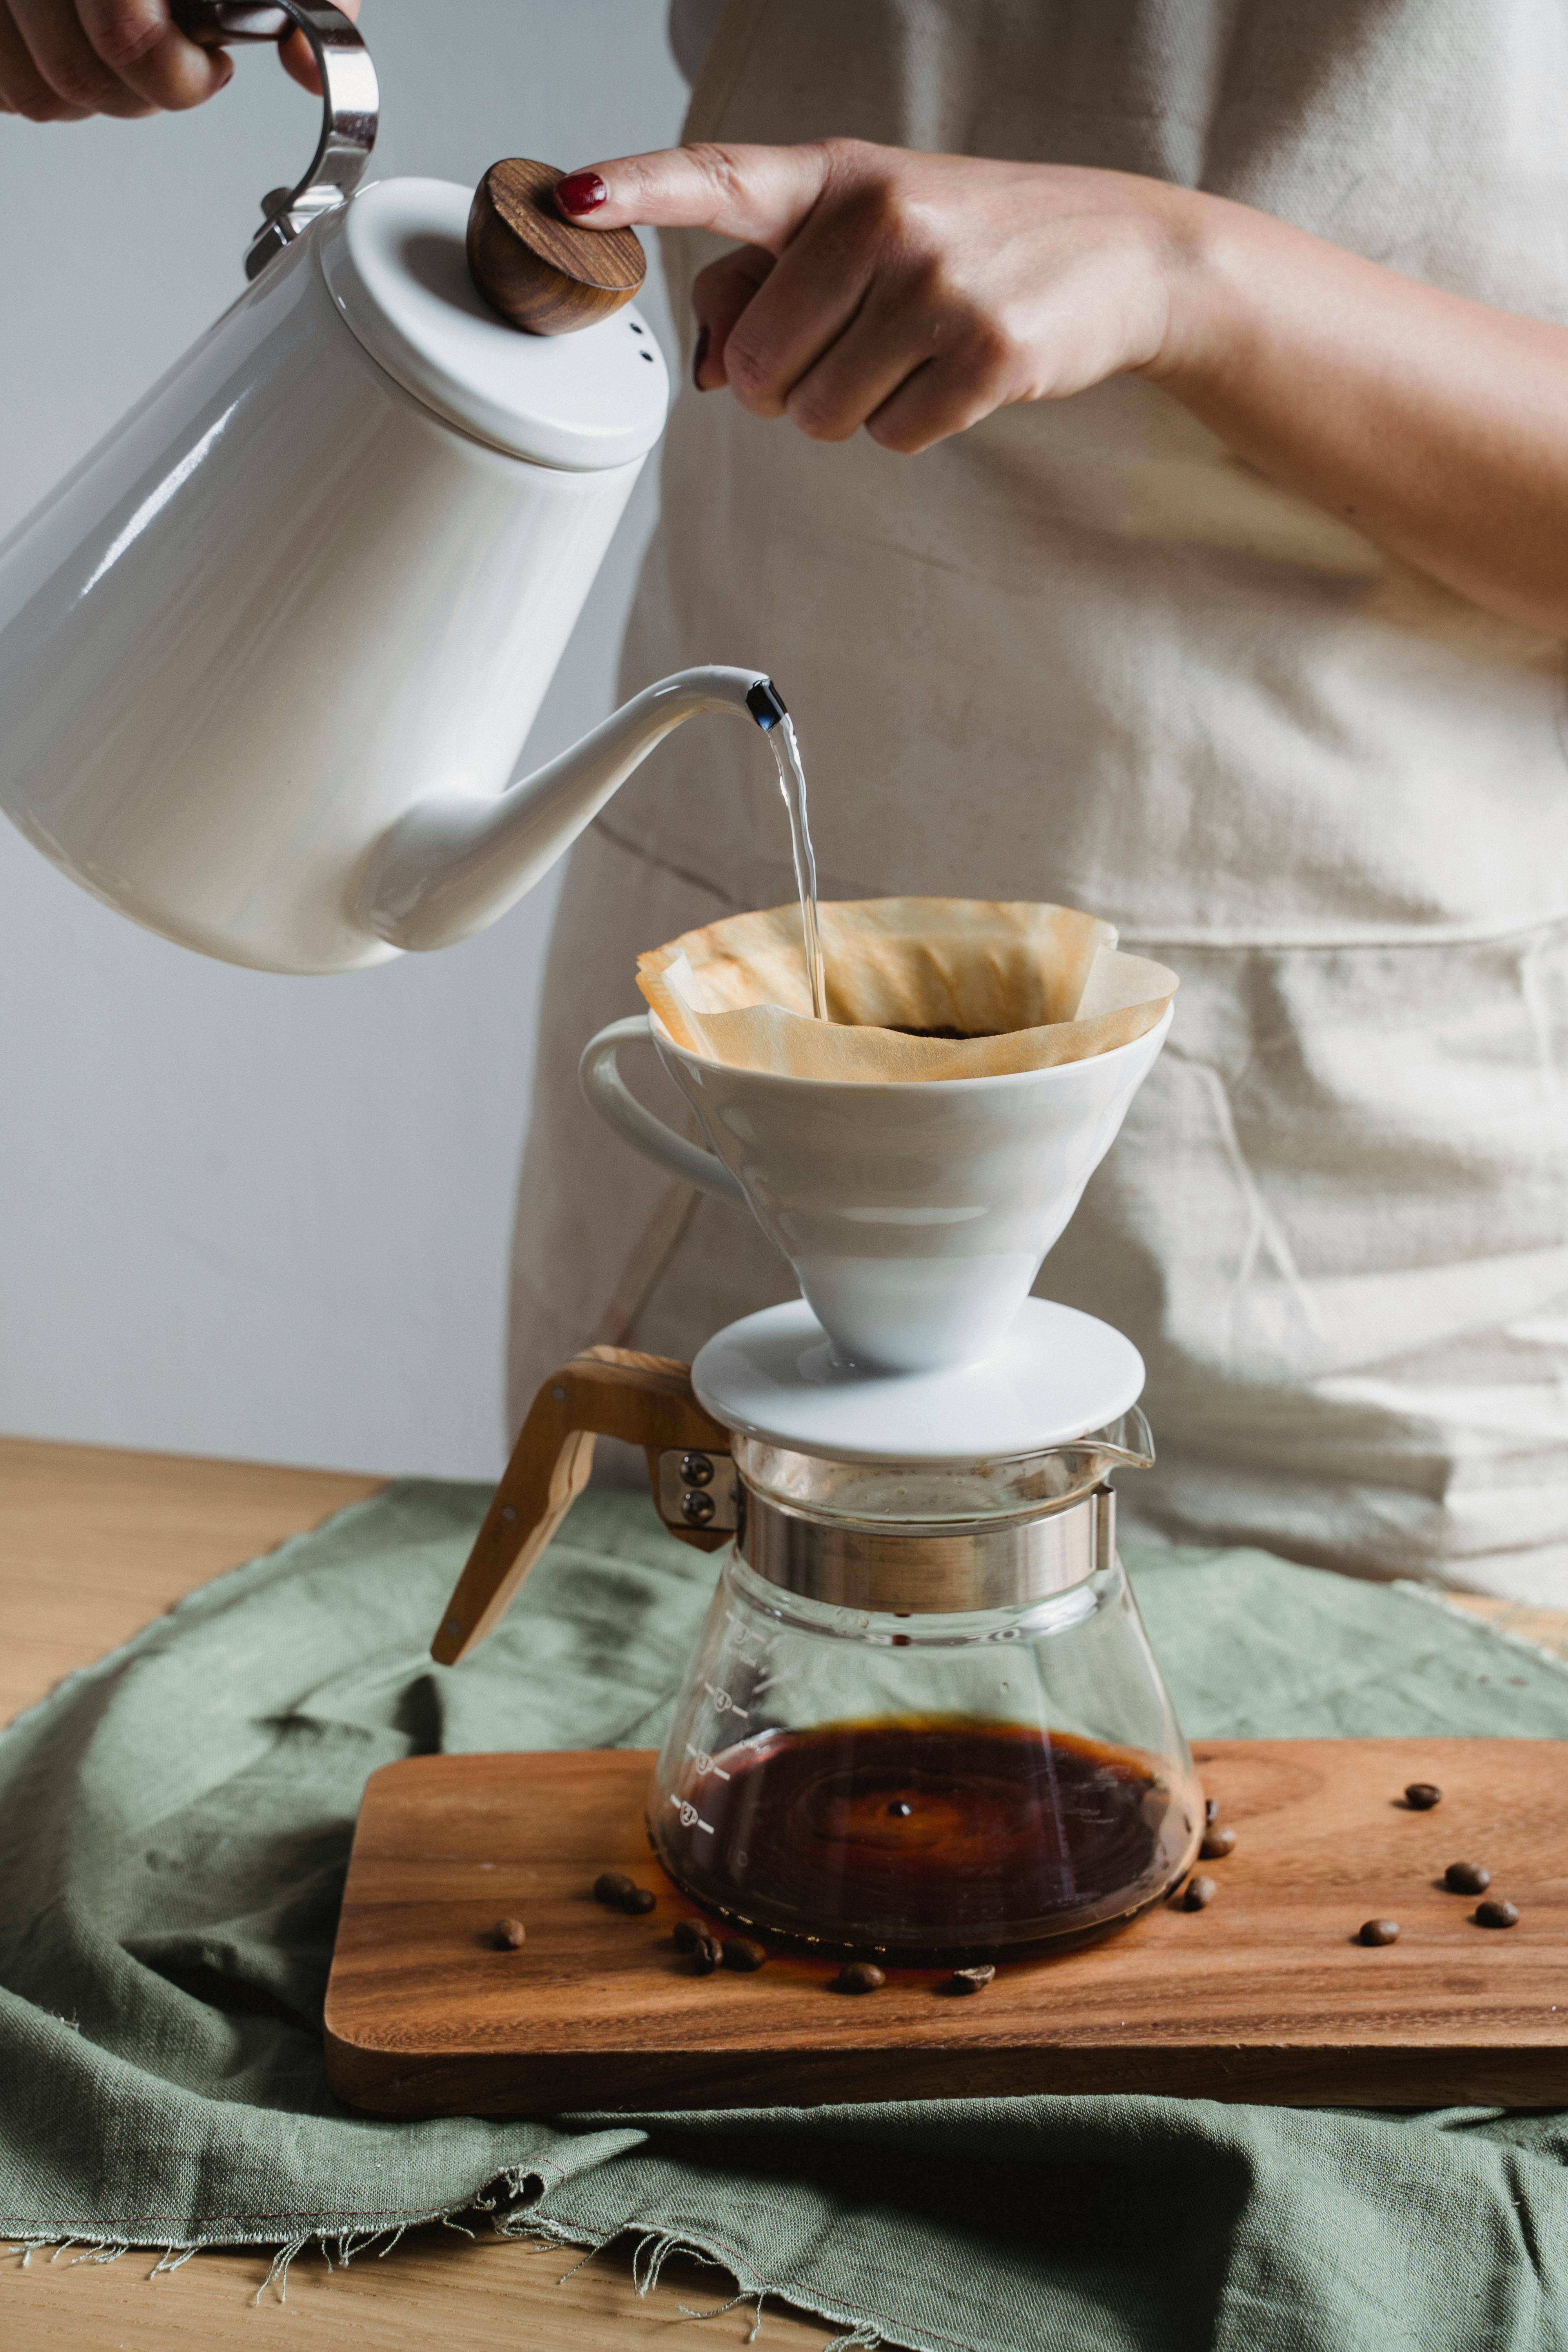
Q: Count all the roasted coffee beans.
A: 15